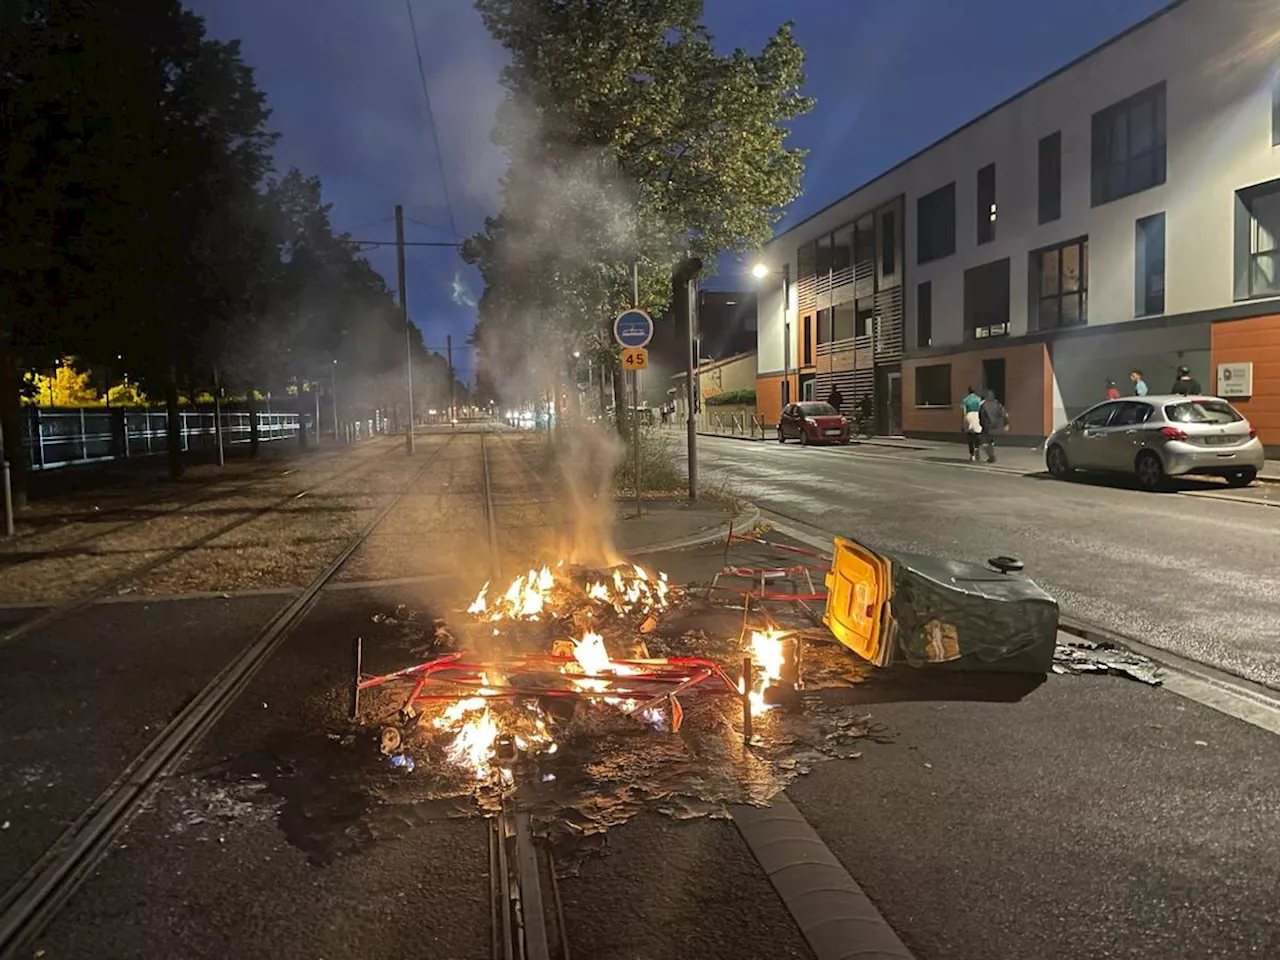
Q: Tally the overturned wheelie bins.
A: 1